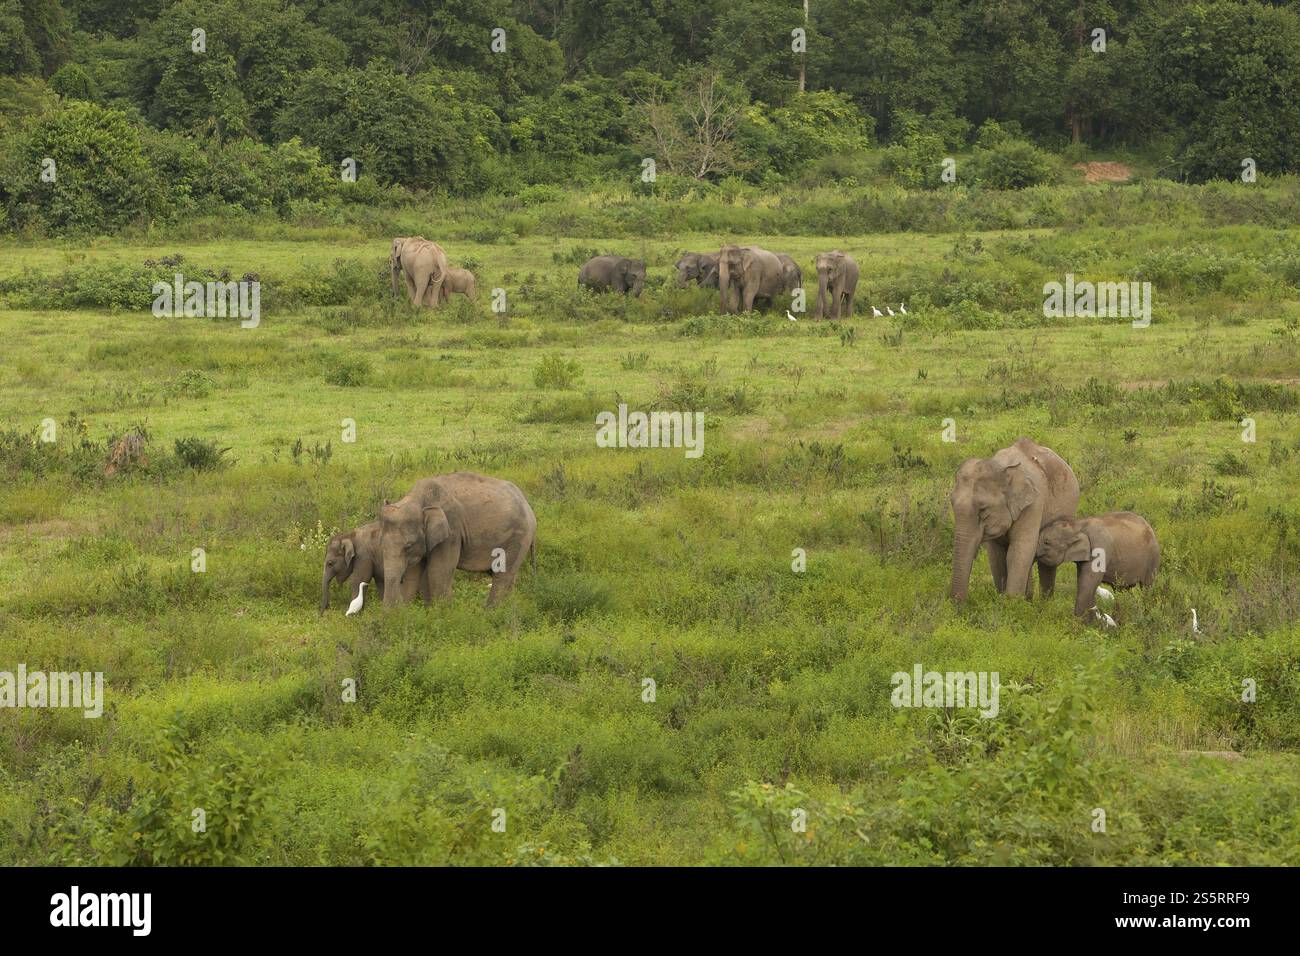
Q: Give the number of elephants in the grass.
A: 11